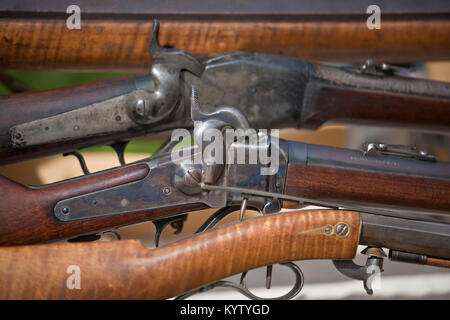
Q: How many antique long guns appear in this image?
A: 4